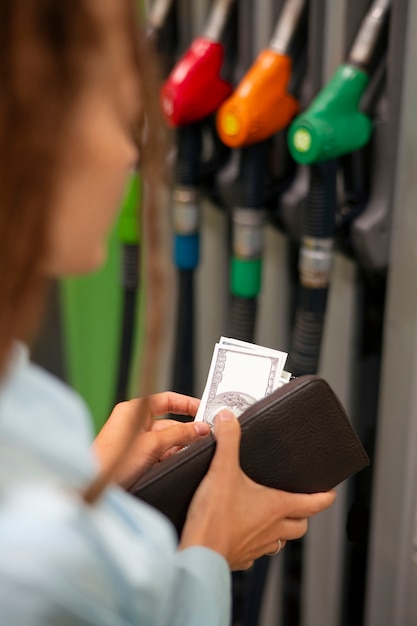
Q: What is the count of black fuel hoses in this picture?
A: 4